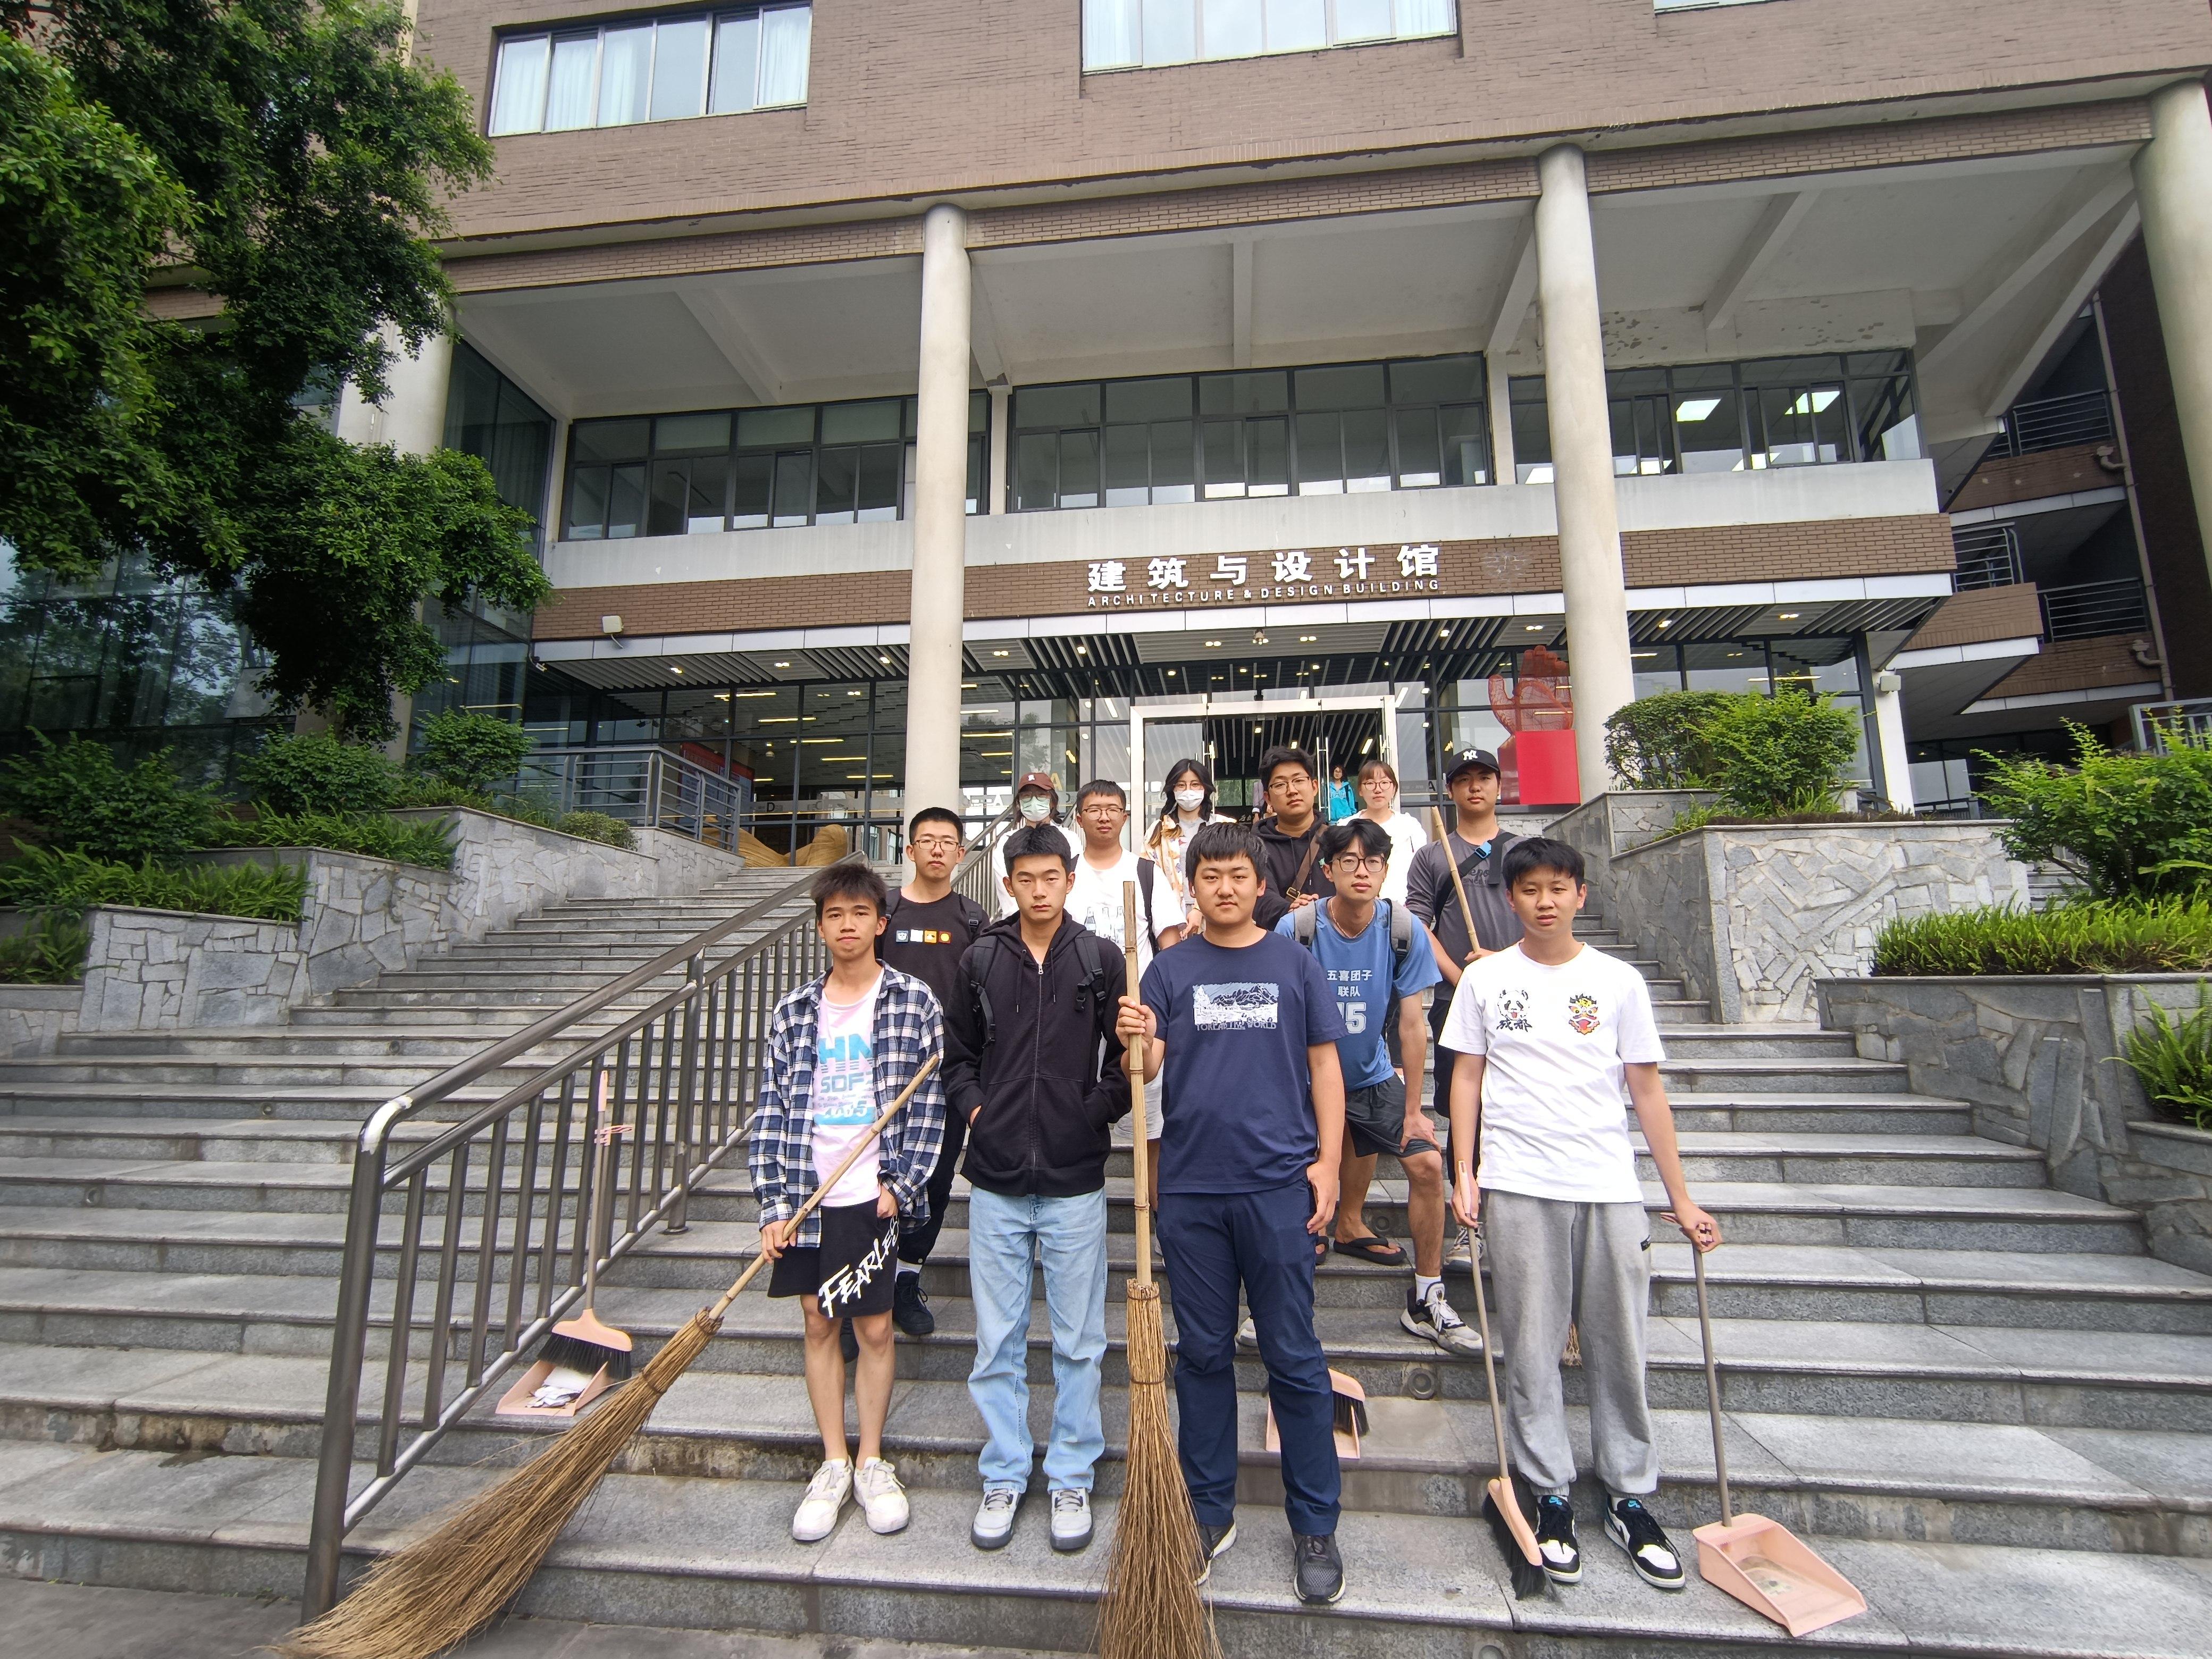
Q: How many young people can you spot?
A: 12